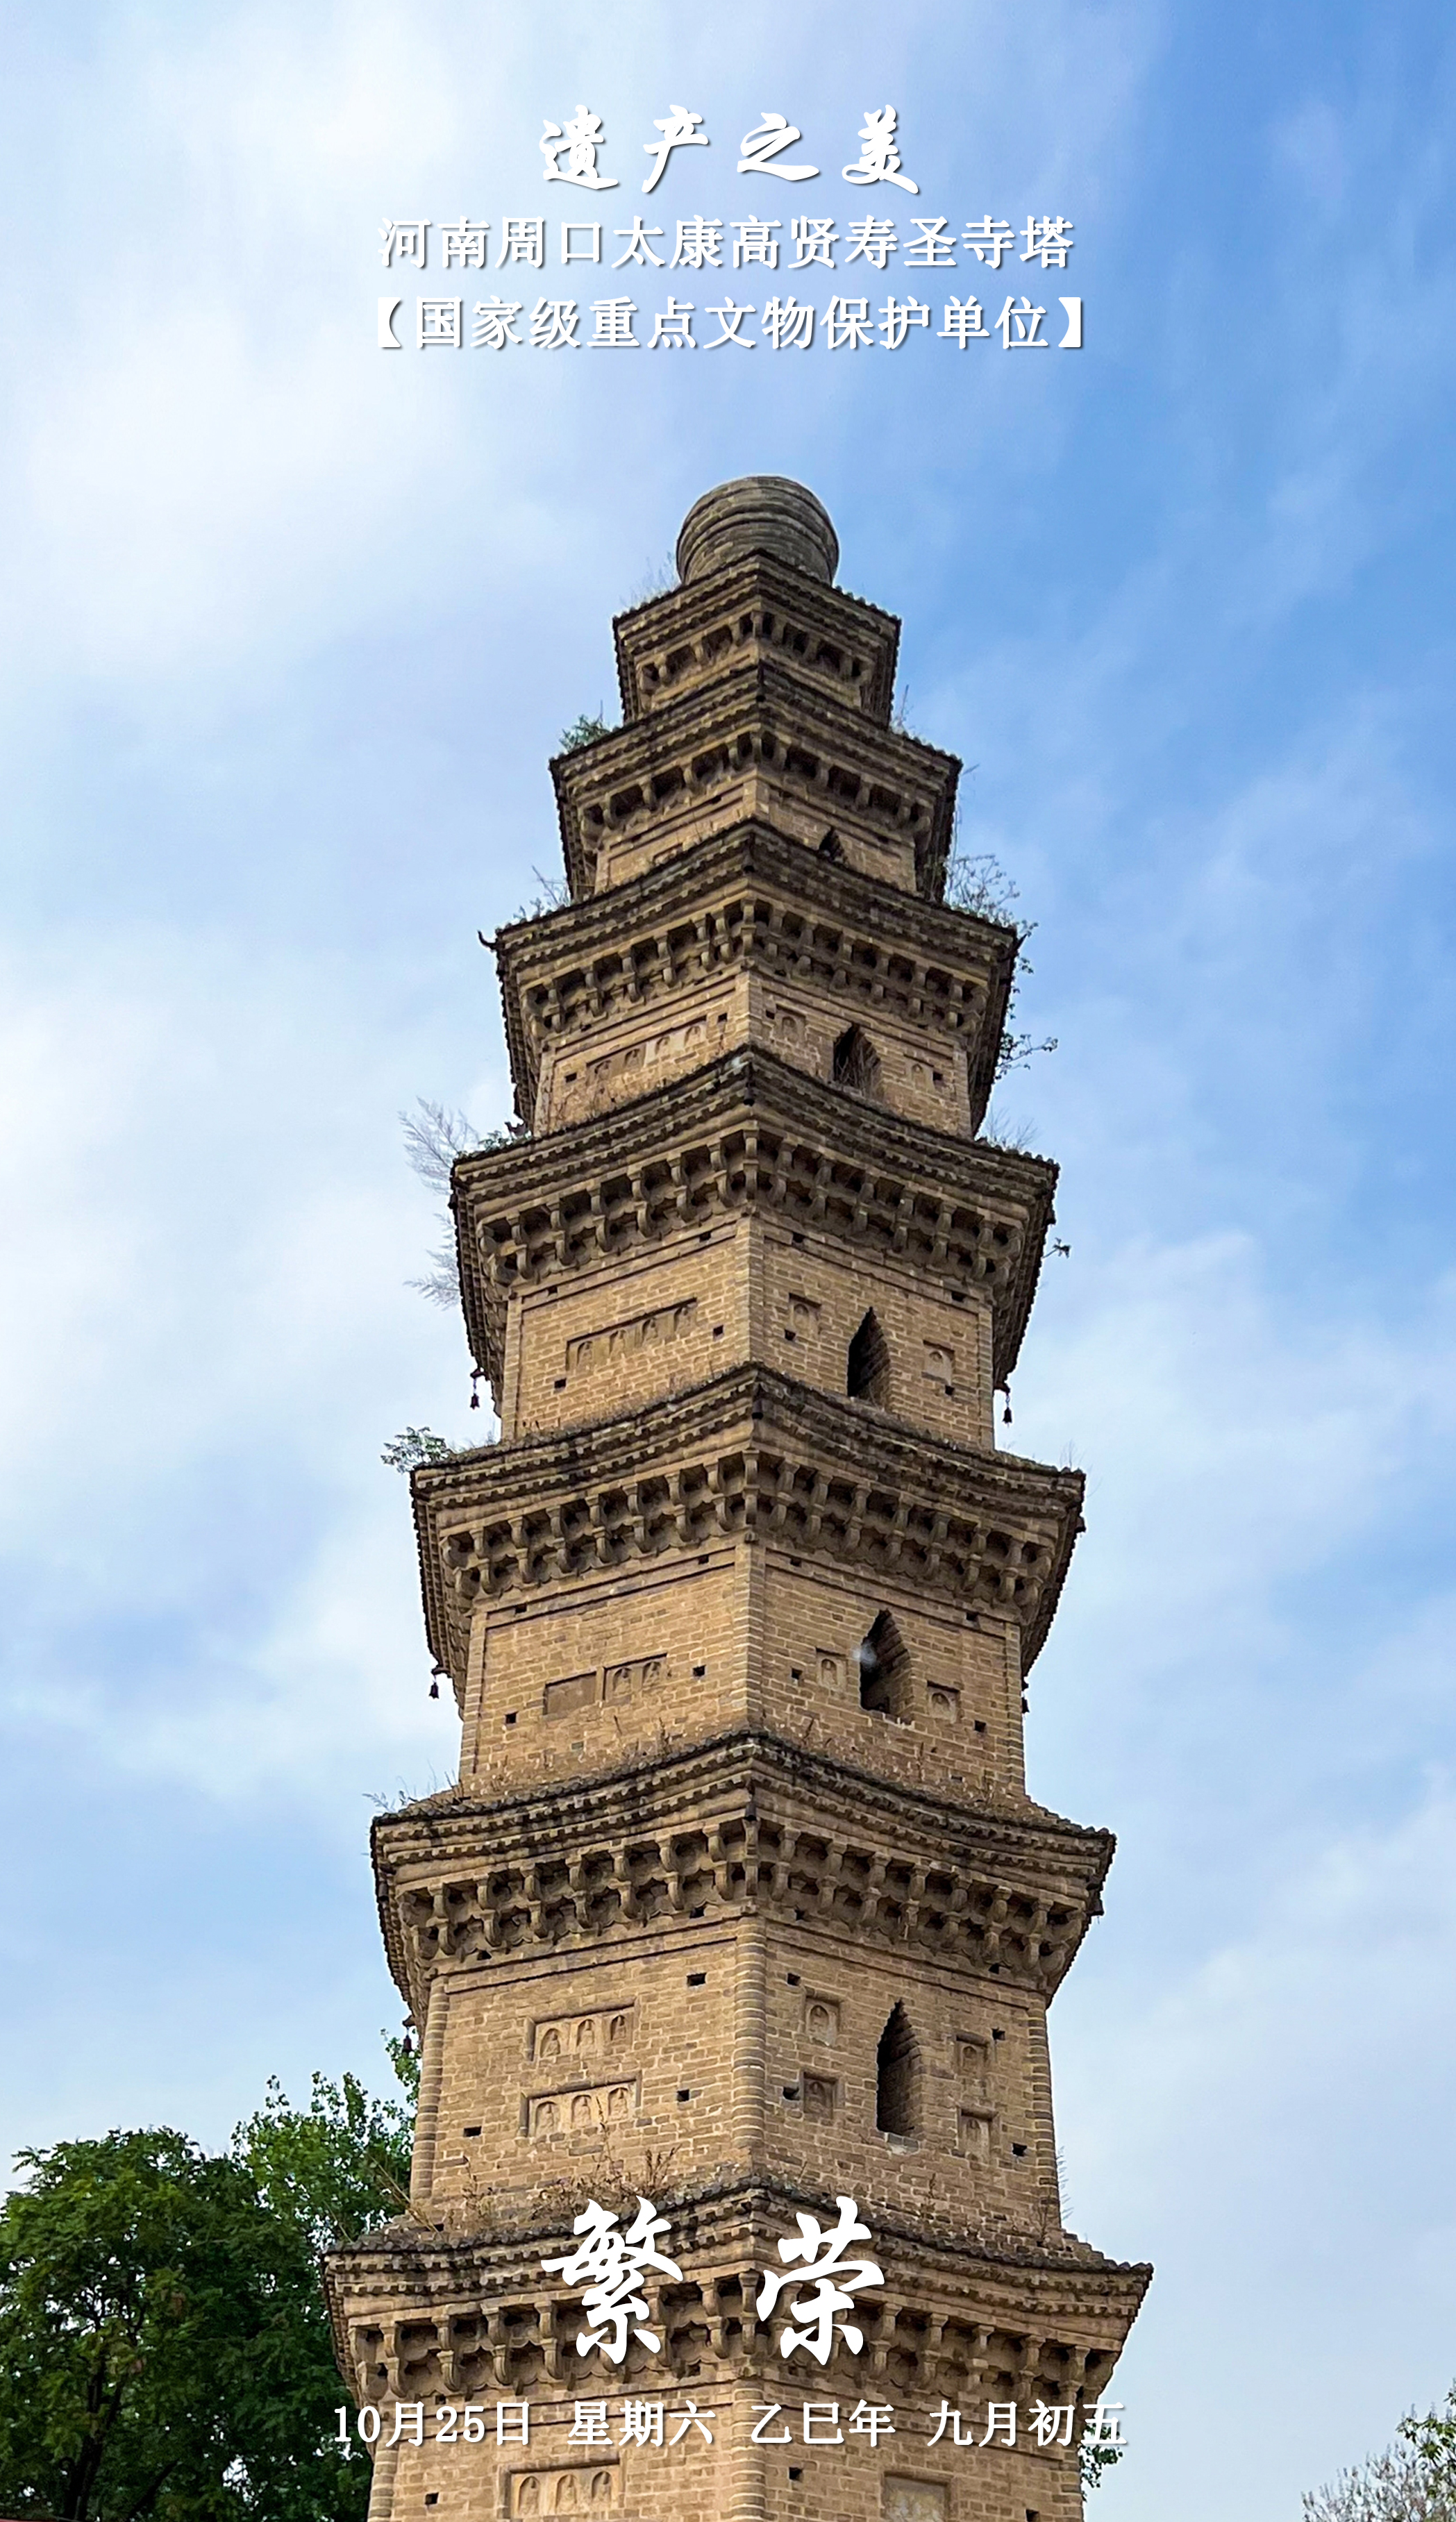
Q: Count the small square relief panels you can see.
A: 10